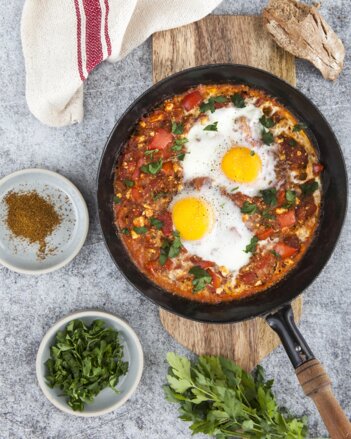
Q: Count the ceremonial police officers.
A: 0